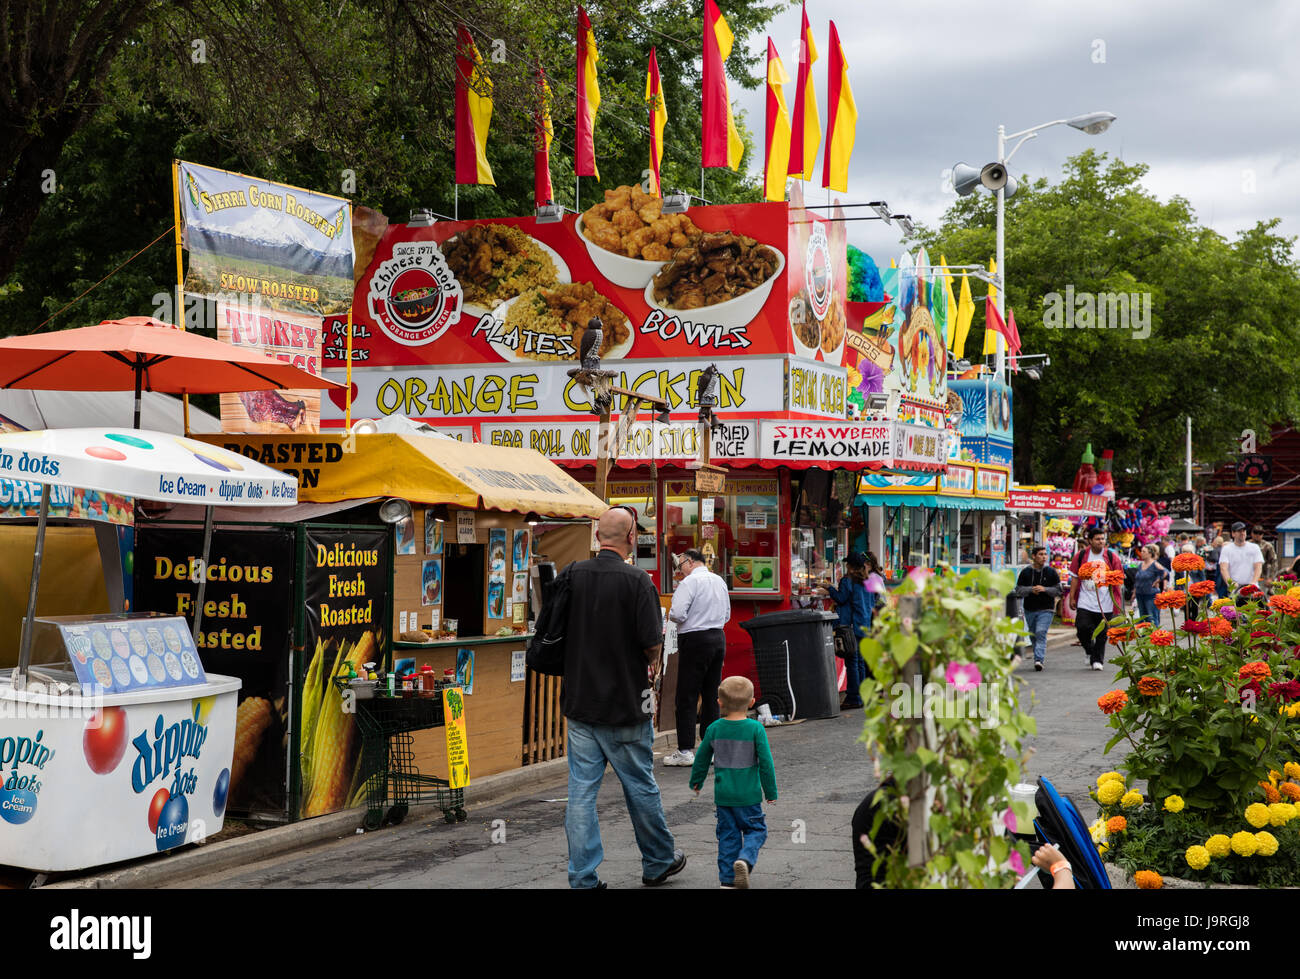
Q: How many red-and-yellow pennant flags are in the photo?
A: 8